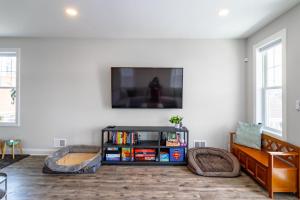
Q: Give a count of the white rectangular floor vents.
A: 2